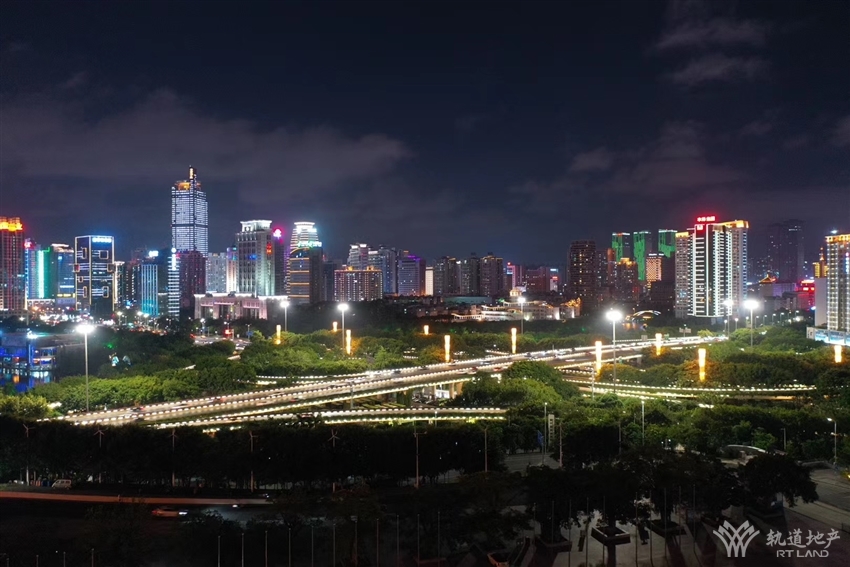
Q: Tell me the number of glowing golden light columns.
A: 10